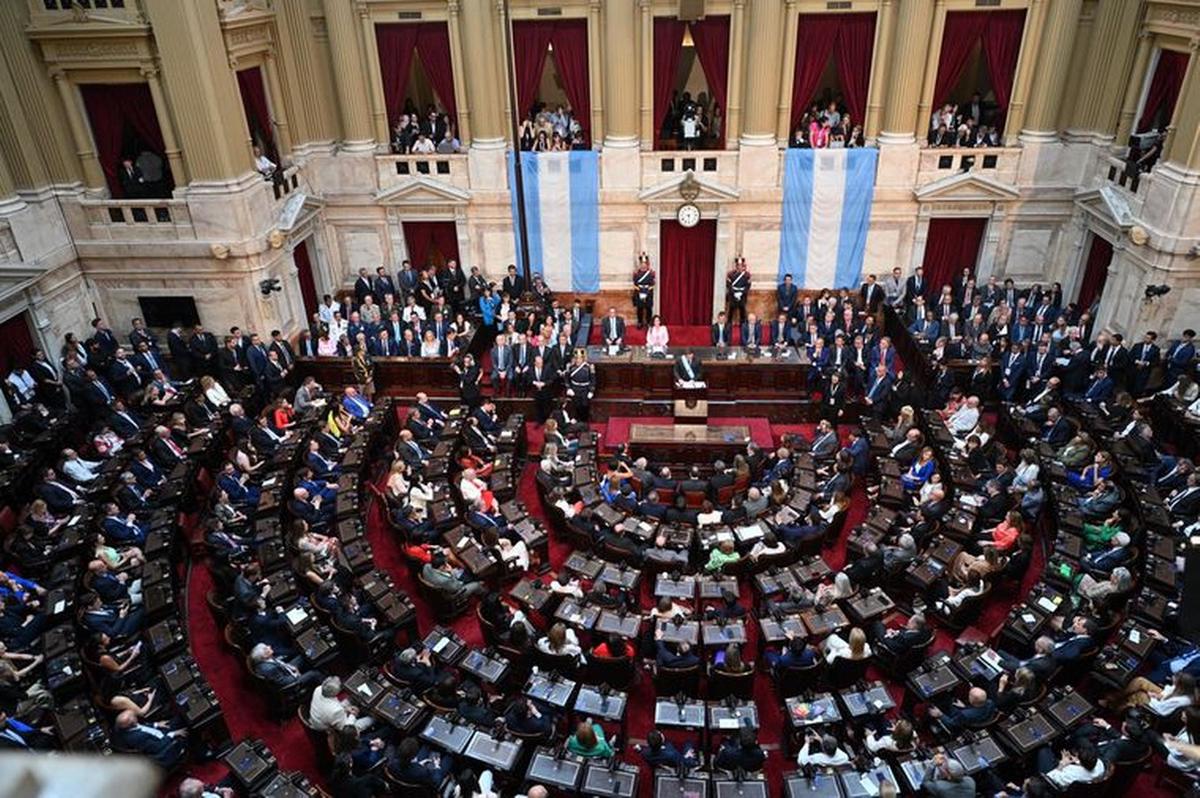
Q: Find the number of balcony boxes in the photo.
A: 8